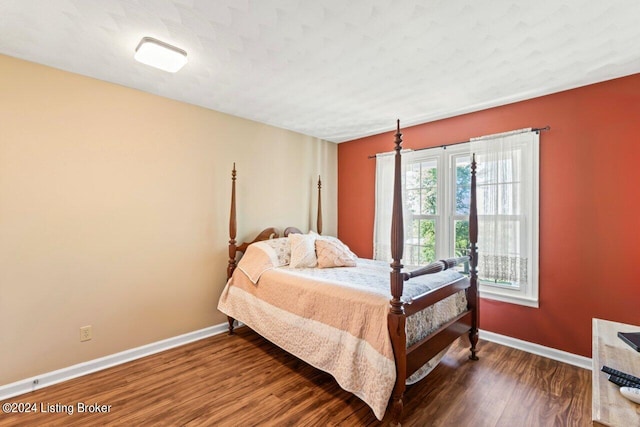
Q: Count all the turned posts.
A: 4